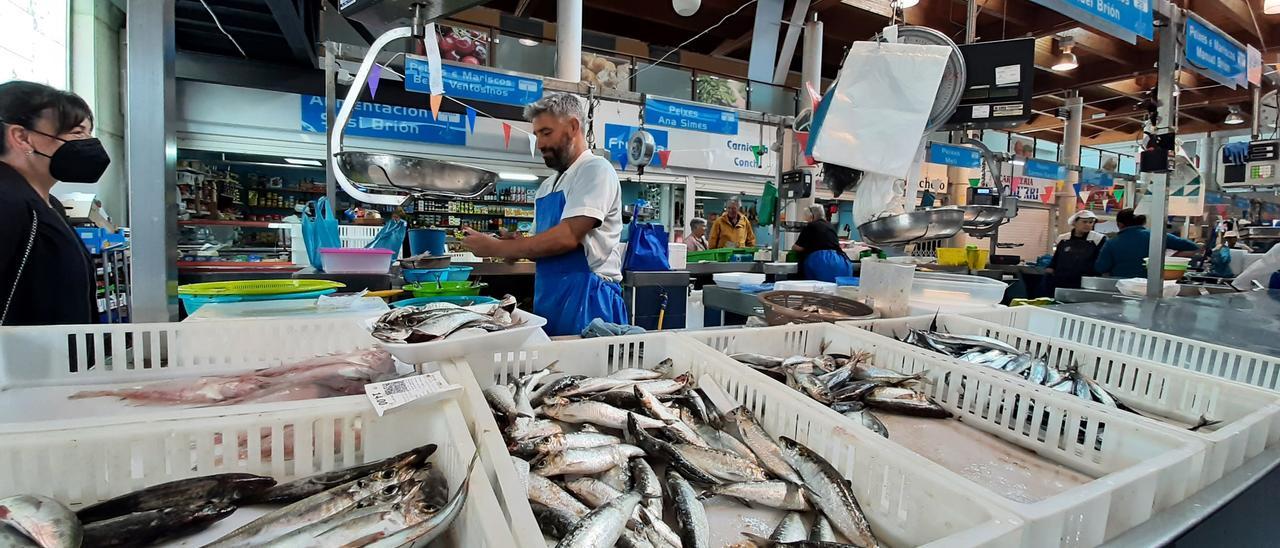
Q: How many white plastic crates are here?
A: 6